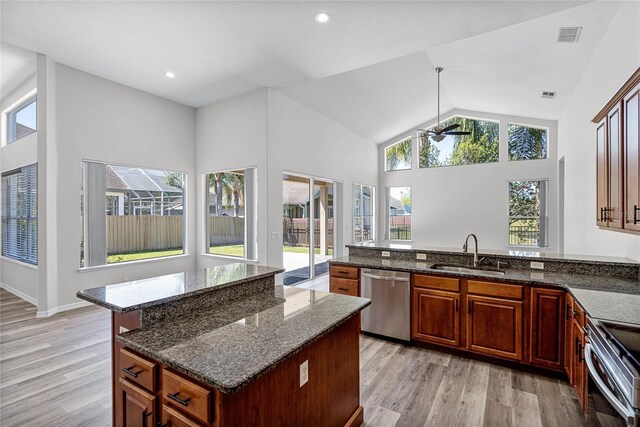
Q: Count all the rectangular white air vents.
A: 2